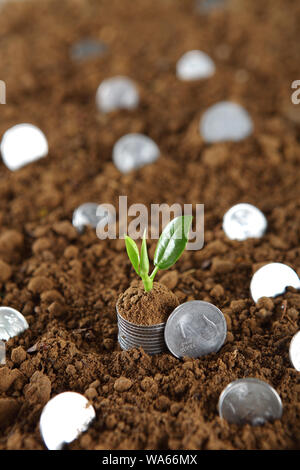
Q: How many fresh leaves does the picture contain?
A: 3